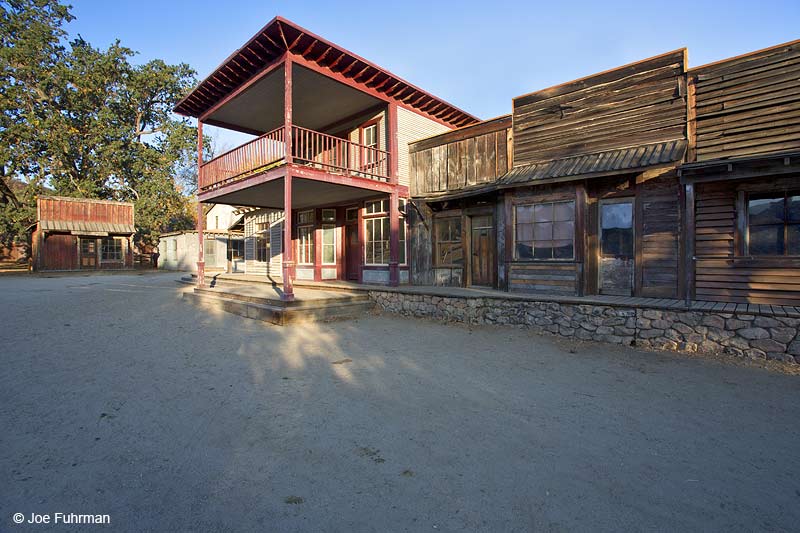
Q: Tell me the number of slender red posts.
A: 3